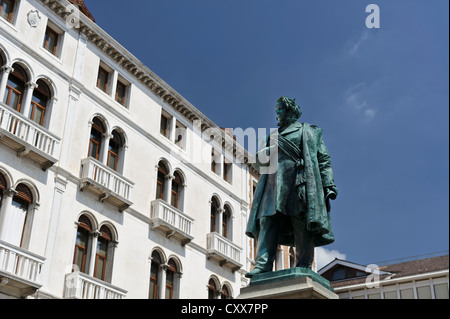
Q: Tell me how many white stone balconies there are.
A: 6